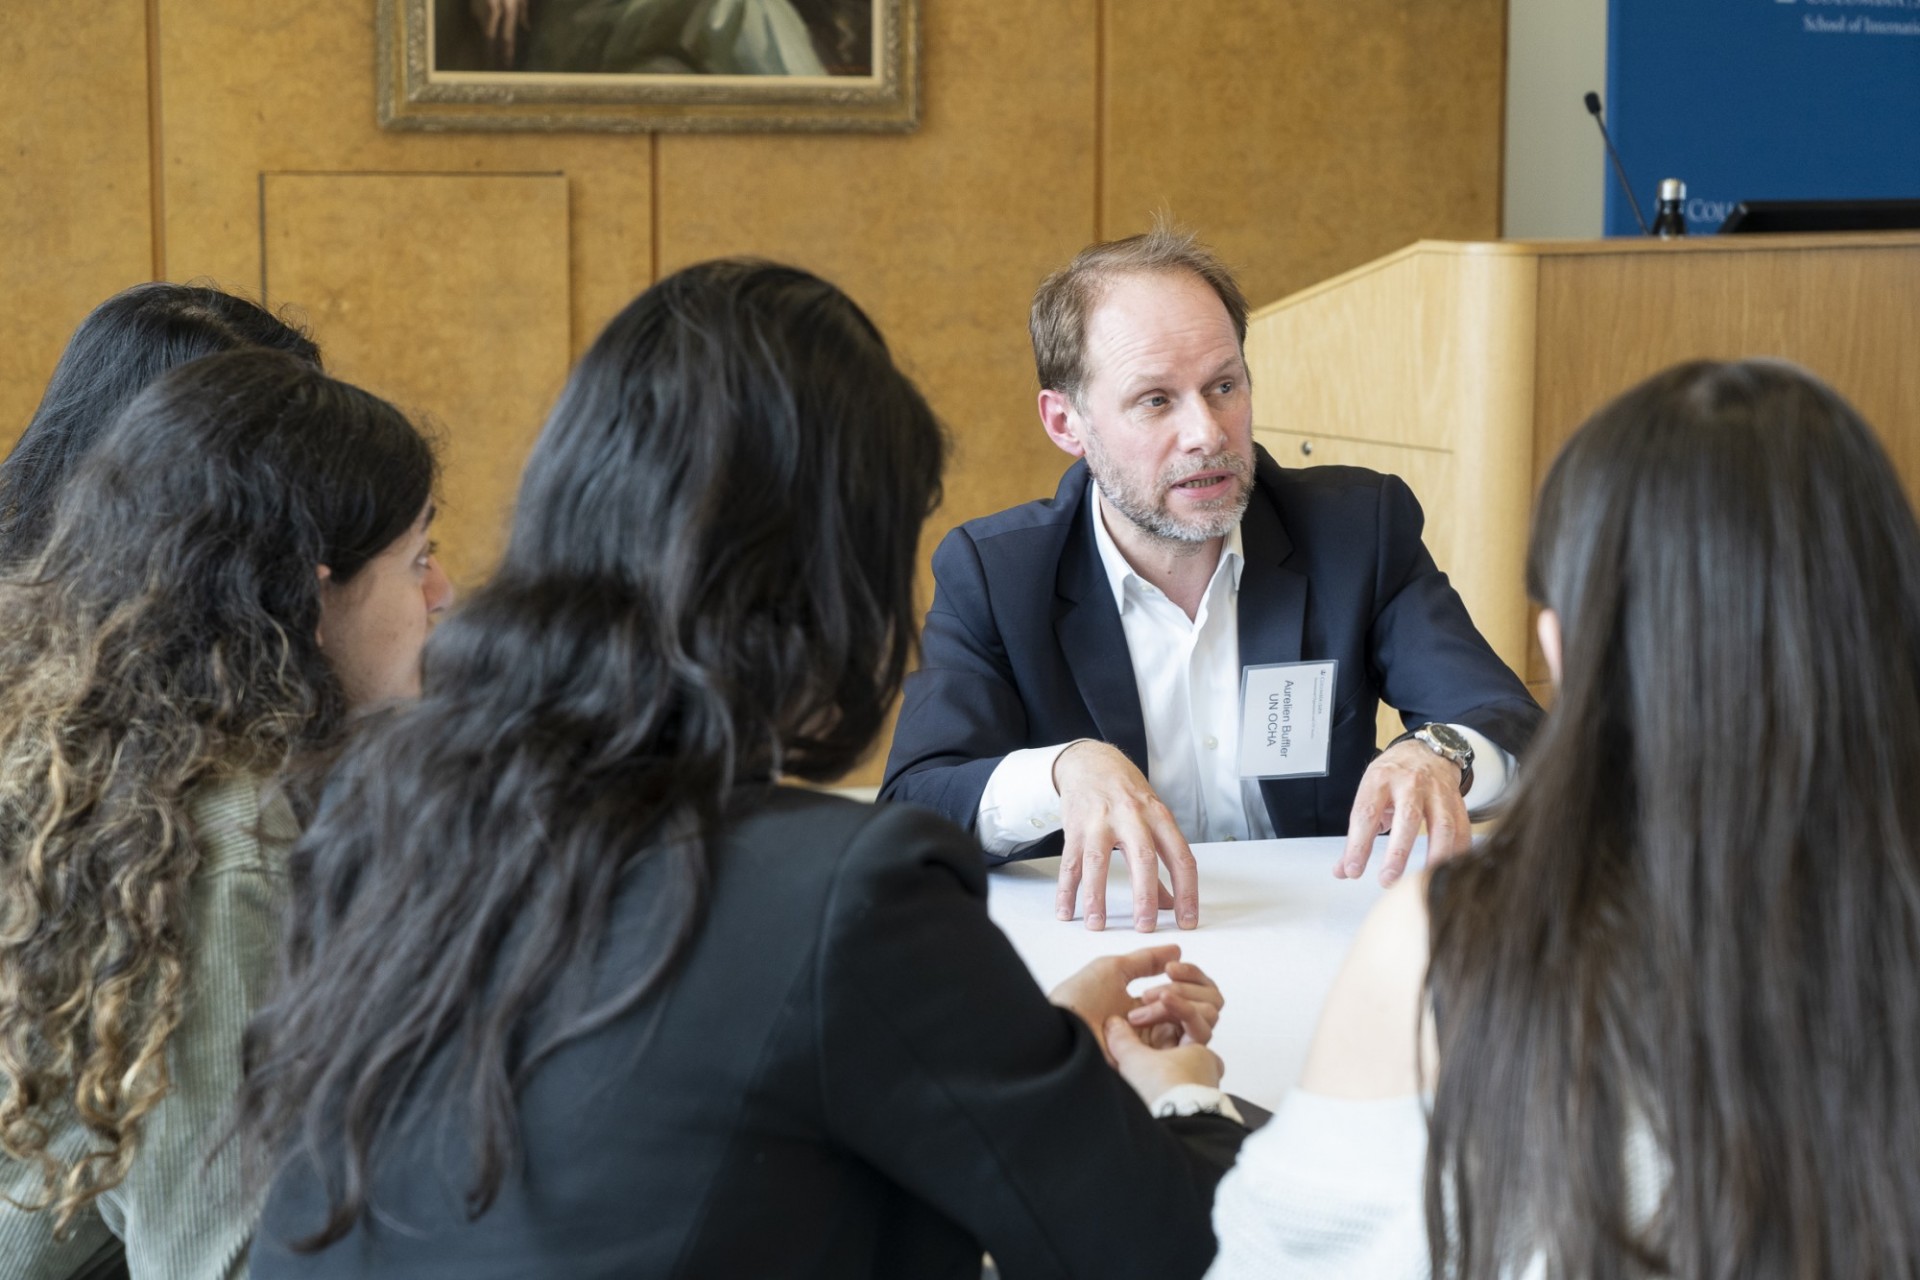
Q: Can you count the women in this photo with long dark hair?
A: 4